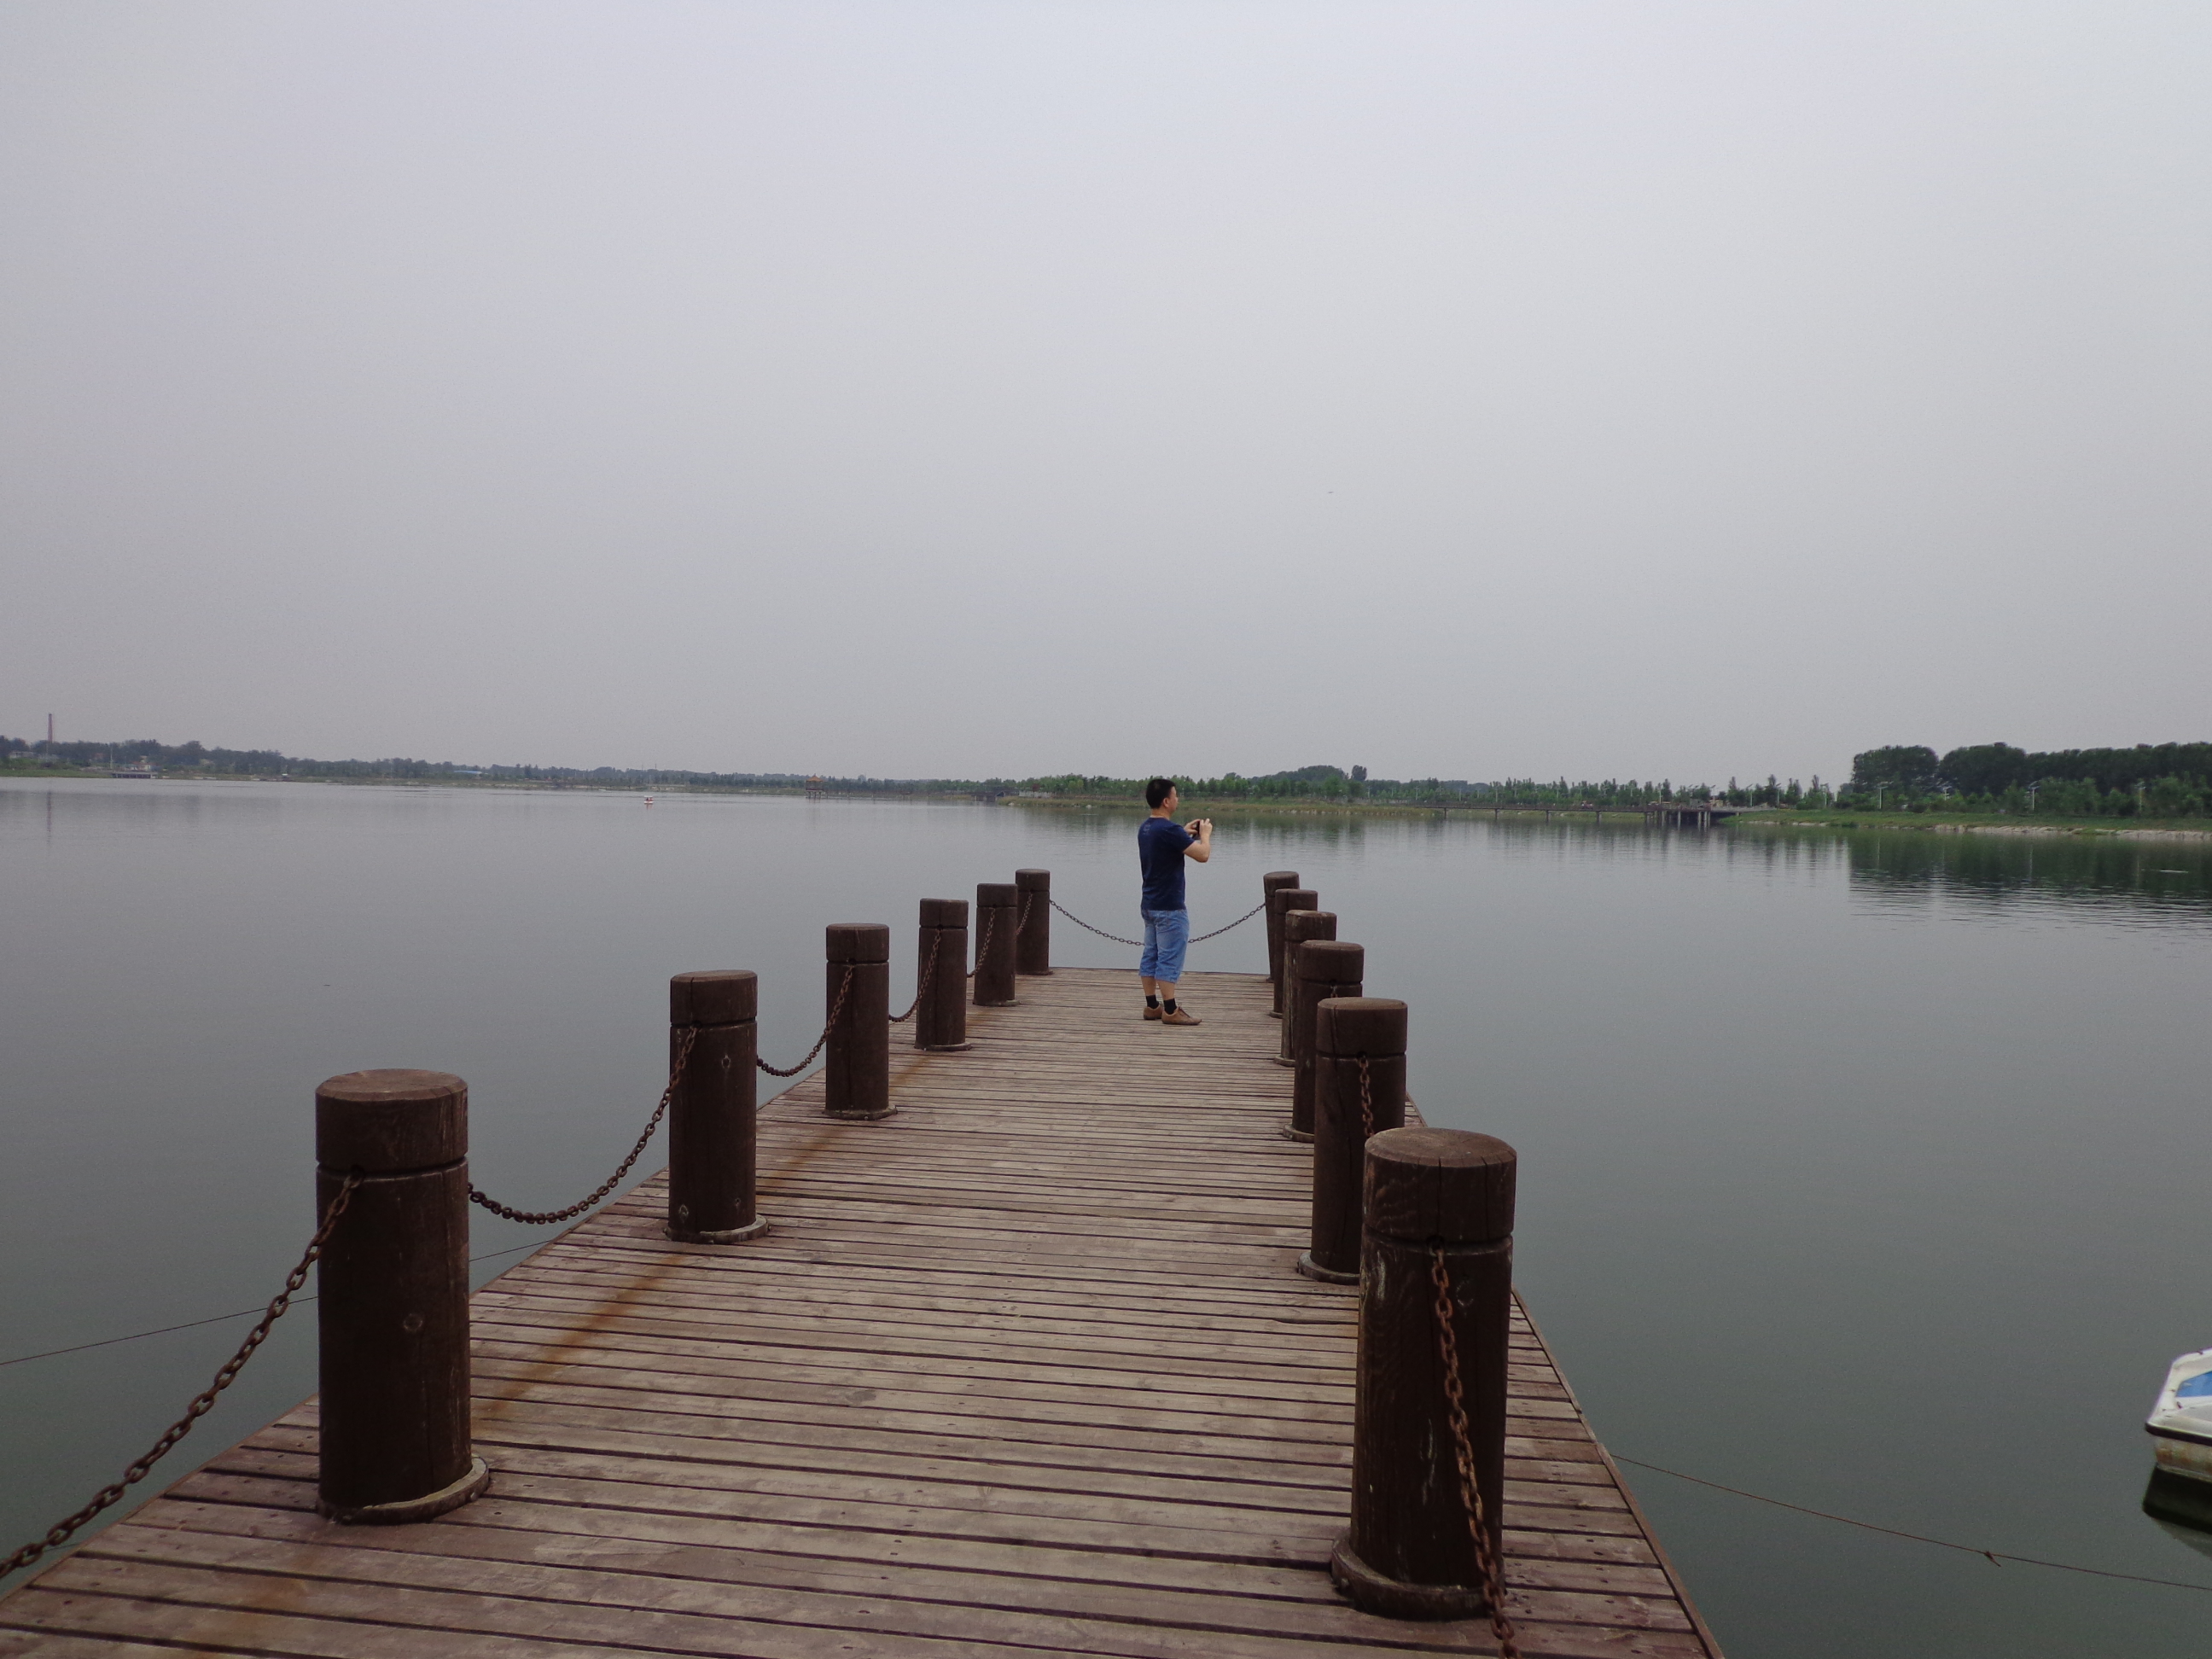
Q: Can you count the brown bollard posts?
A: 12